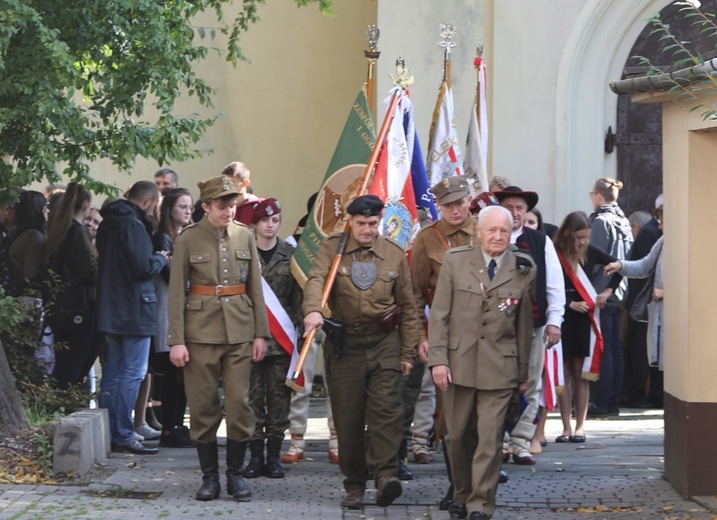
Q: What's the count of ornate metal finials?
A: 4